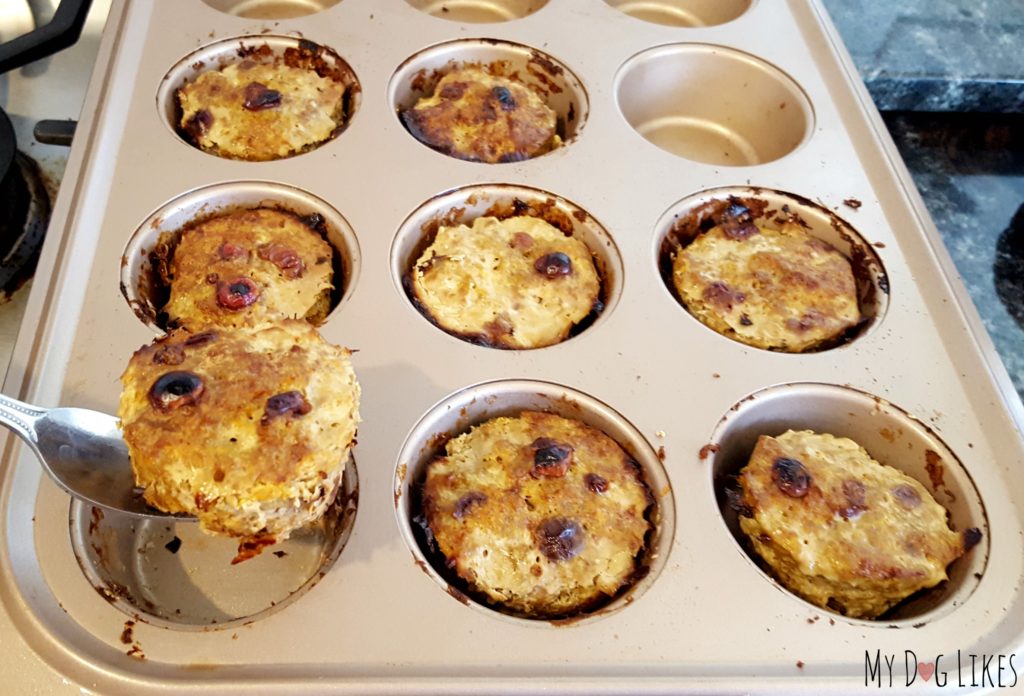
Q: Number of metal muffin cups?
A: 12